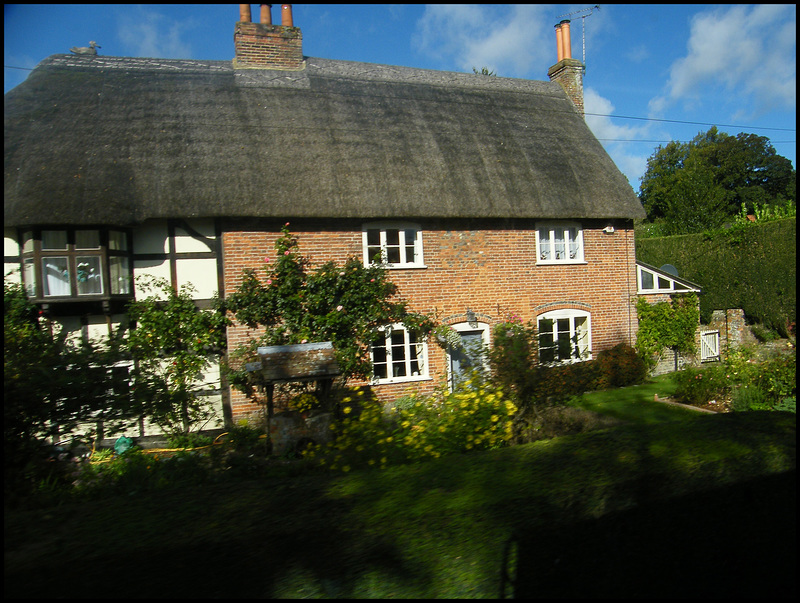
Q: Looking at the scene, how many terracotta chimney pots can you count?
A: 5